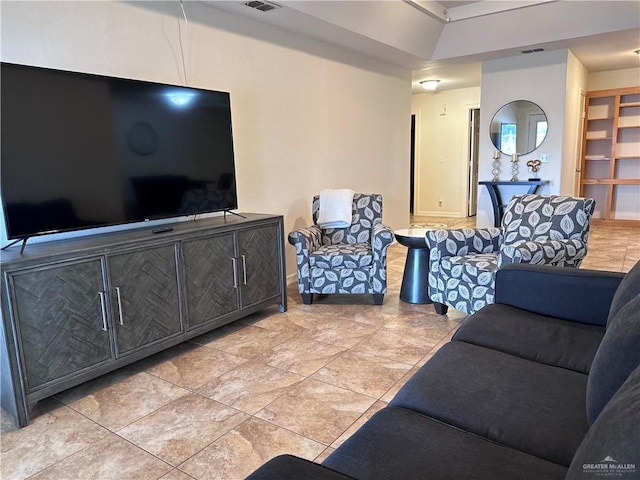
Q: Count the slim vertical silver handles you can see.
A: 4